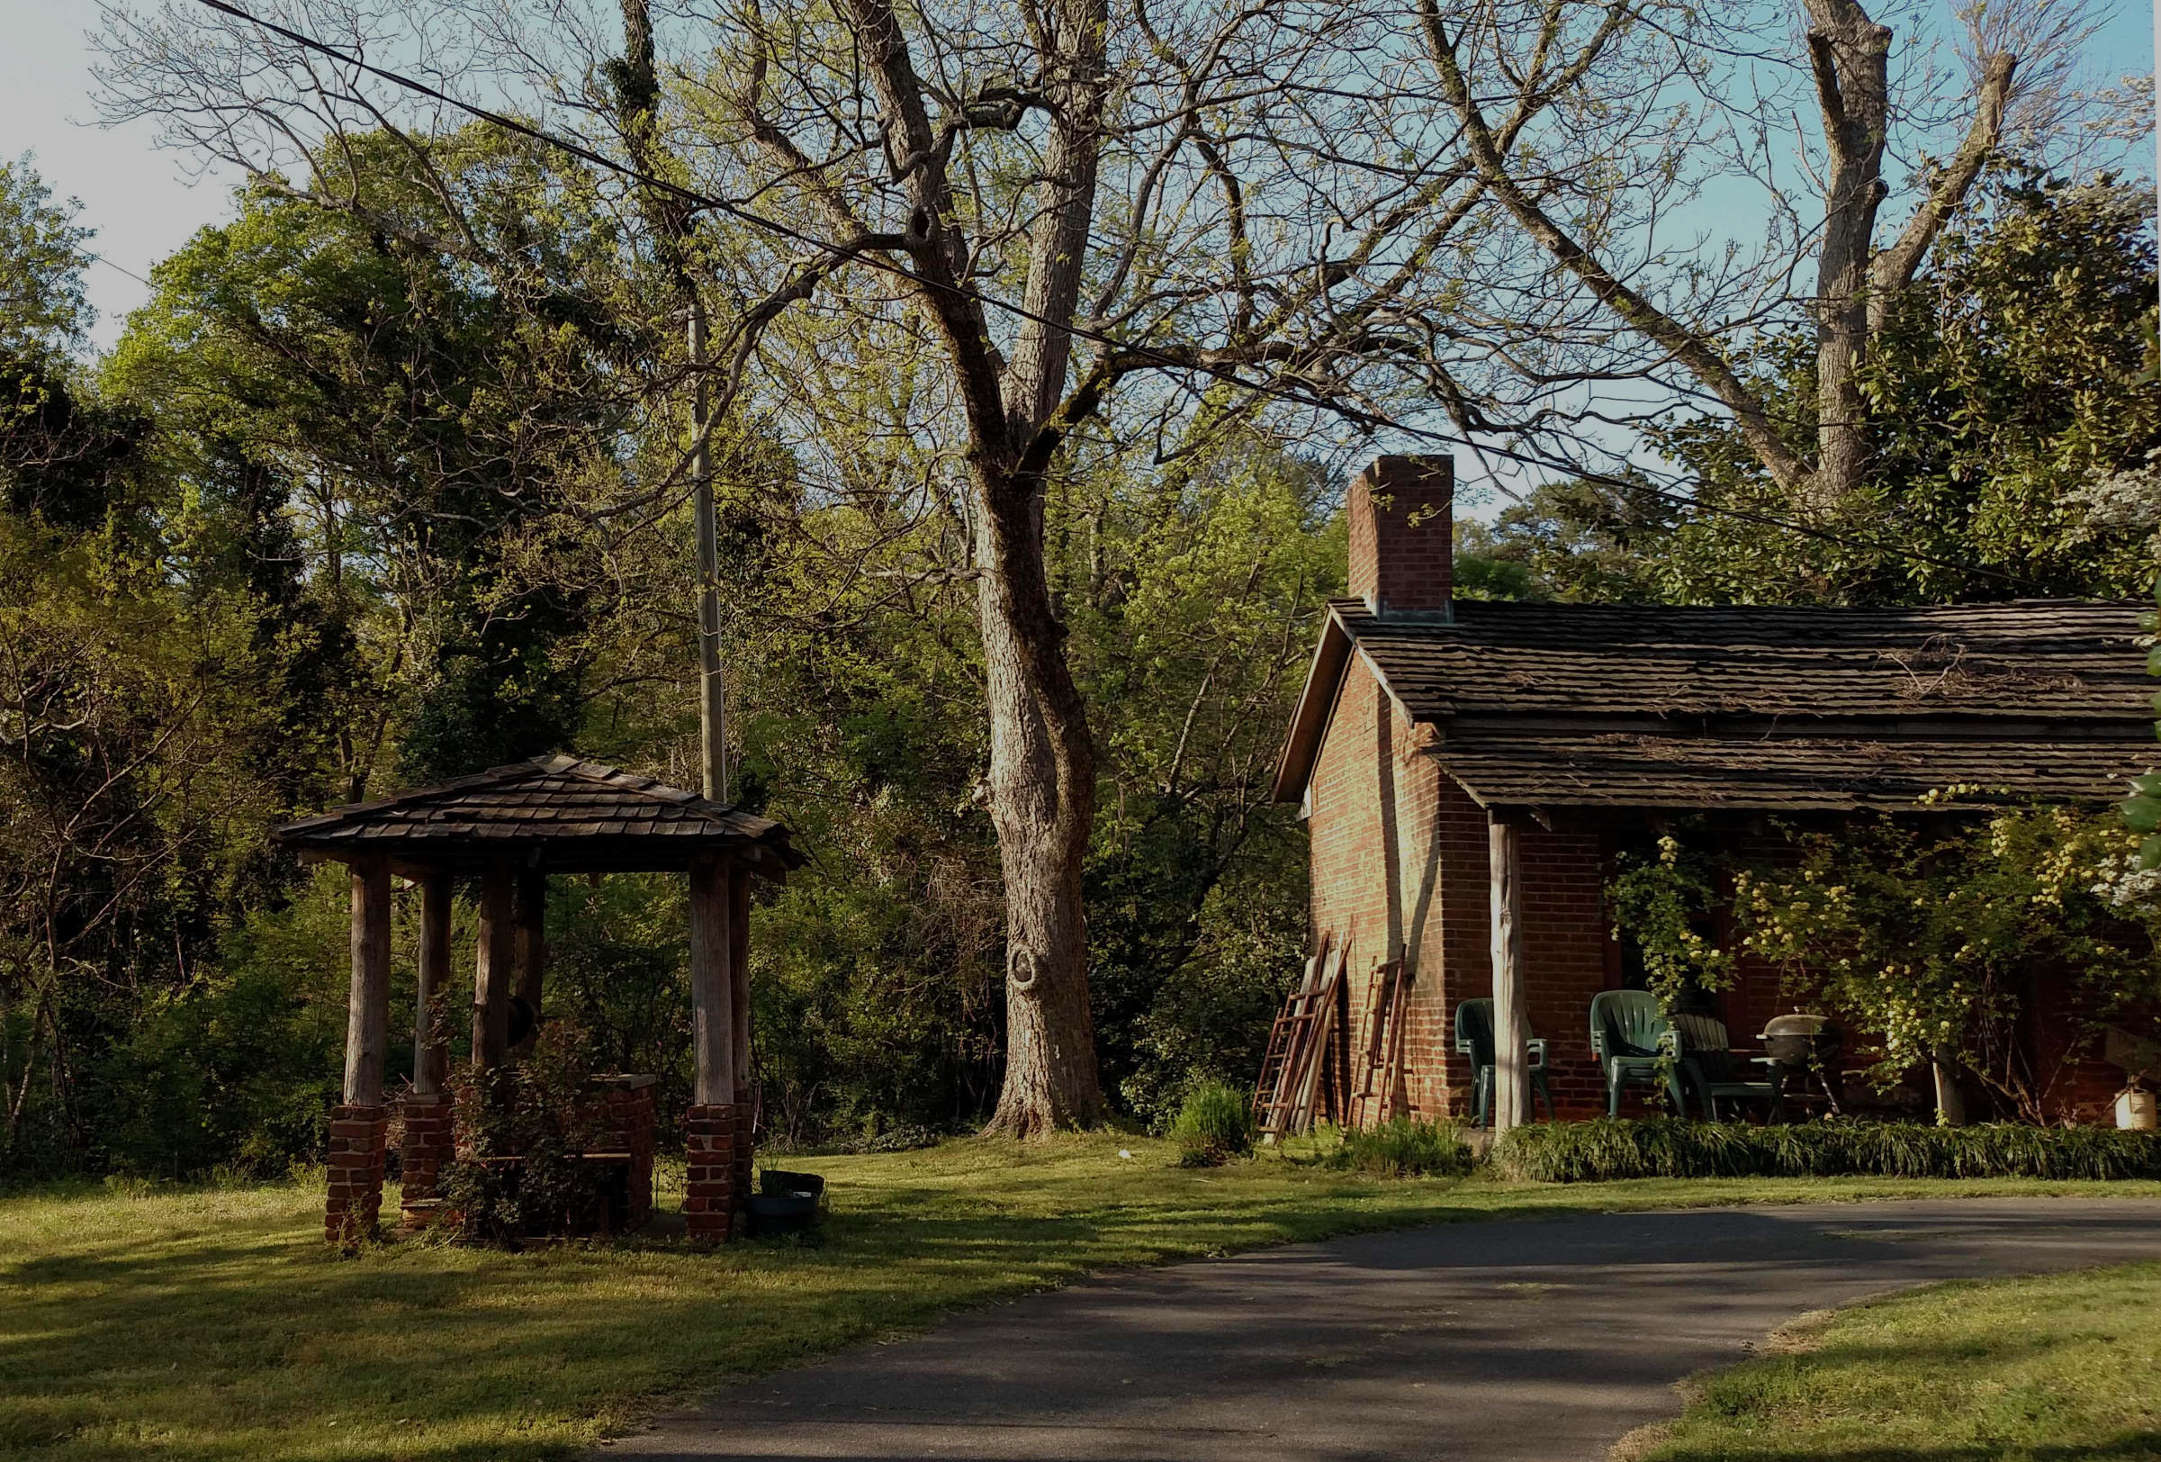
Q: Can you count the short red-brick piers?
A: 4